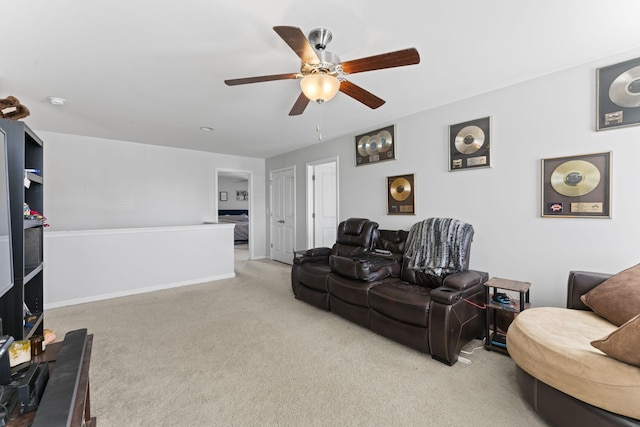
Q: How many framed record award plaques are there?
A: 5